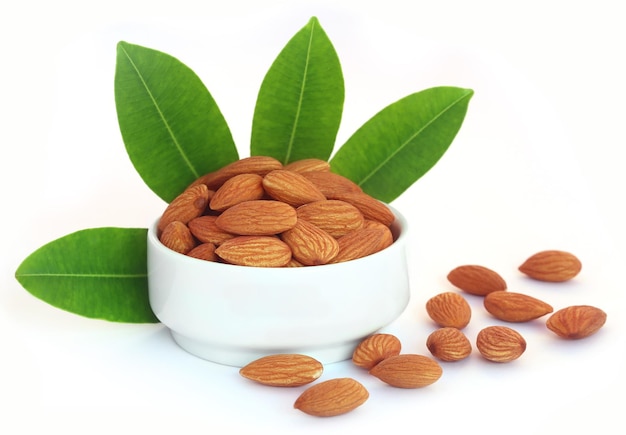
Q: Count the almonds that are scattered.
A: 11